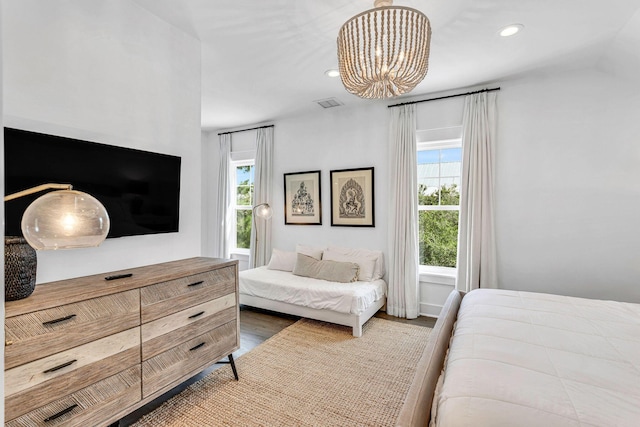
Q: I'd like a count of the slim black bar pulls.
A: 6